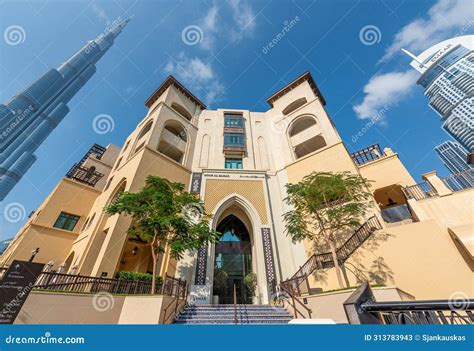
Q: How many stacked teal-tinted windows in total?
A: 3